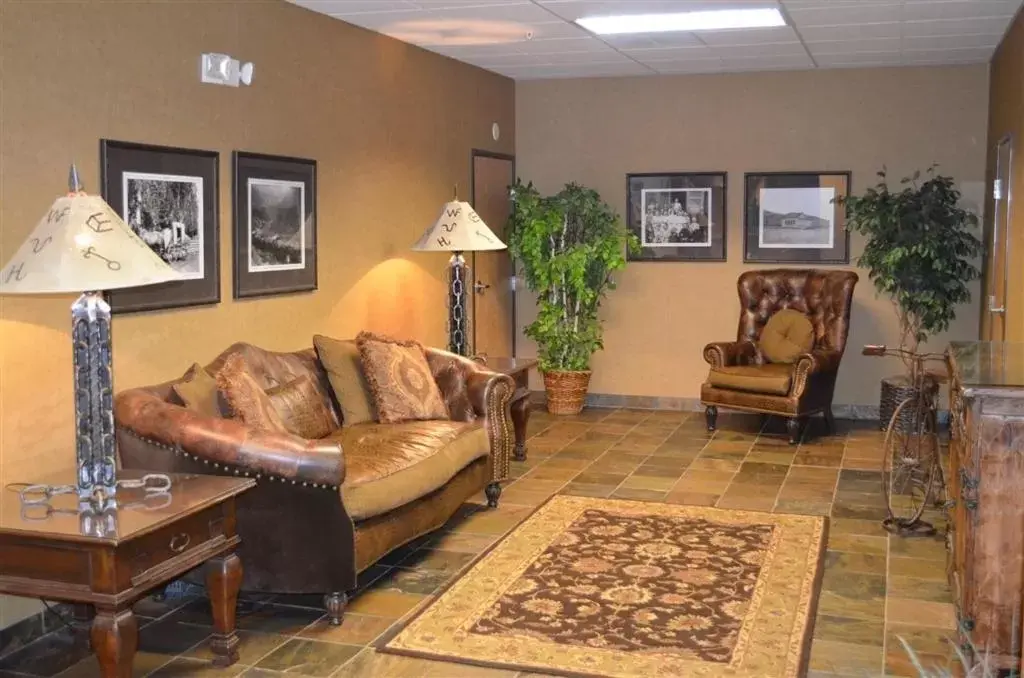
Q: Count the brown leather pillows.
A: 1